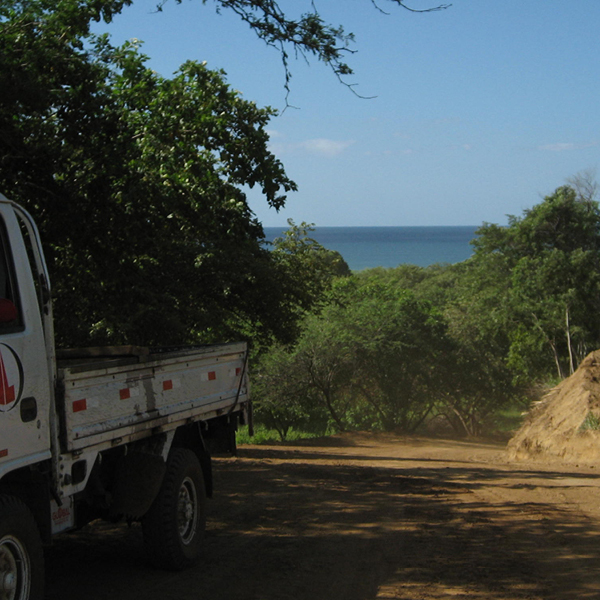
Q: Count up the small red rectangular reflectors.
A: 5